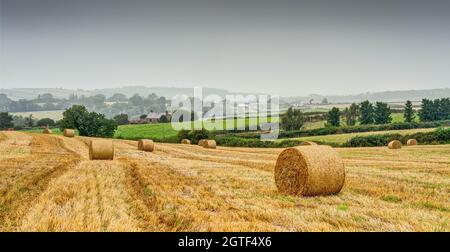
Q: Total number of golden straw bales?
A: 11